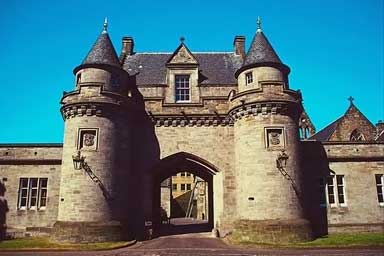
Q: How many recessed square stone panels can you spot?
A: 2